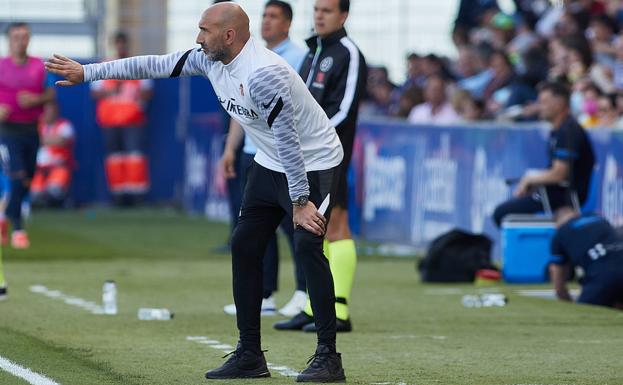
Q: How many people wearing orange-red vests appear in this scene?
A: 2